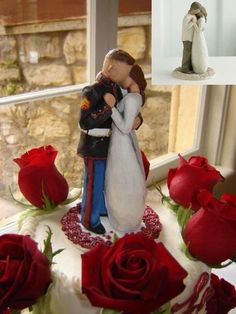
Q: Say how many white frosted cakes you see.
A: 1